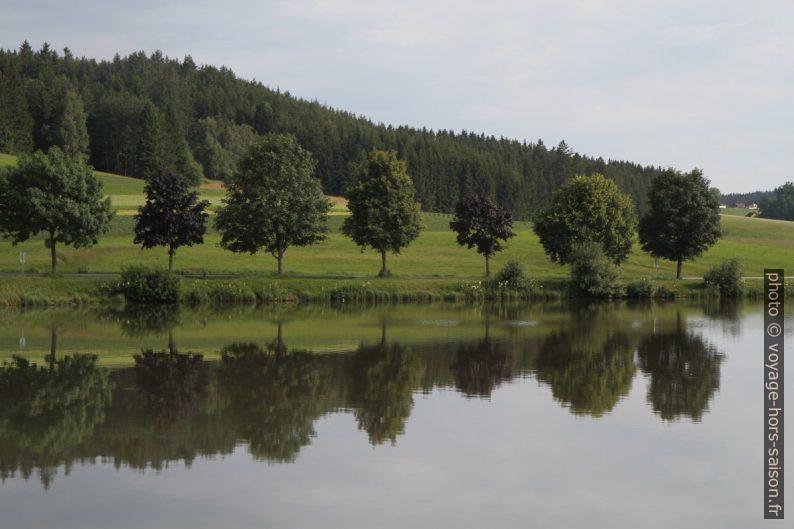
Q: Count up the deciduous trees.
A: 7